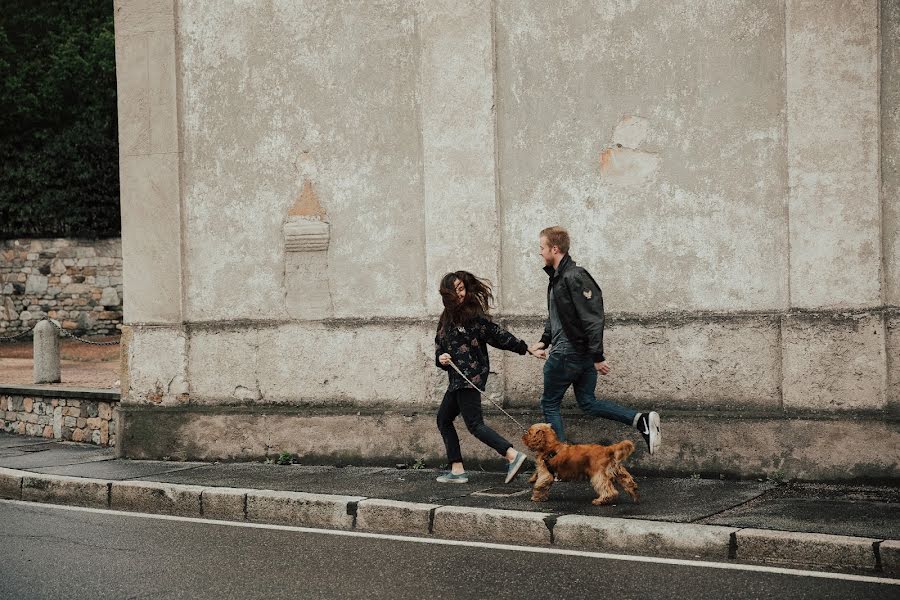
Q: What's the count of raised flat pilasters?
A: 3